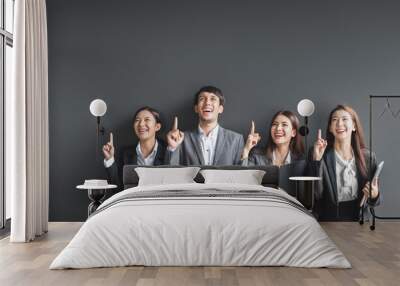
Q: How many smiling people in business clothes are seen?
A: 4